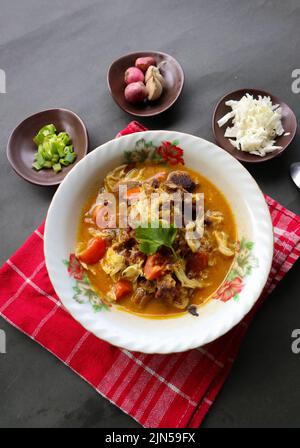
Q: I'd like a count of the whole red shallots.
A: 3